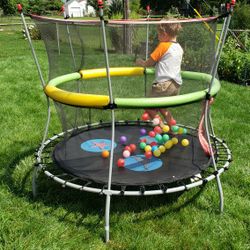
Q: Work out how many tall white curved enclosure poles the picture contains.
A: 6